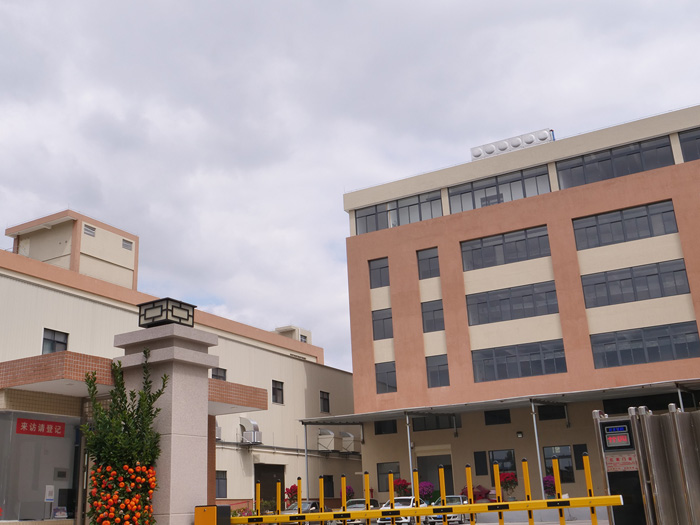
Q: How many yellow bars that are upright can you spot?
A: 14